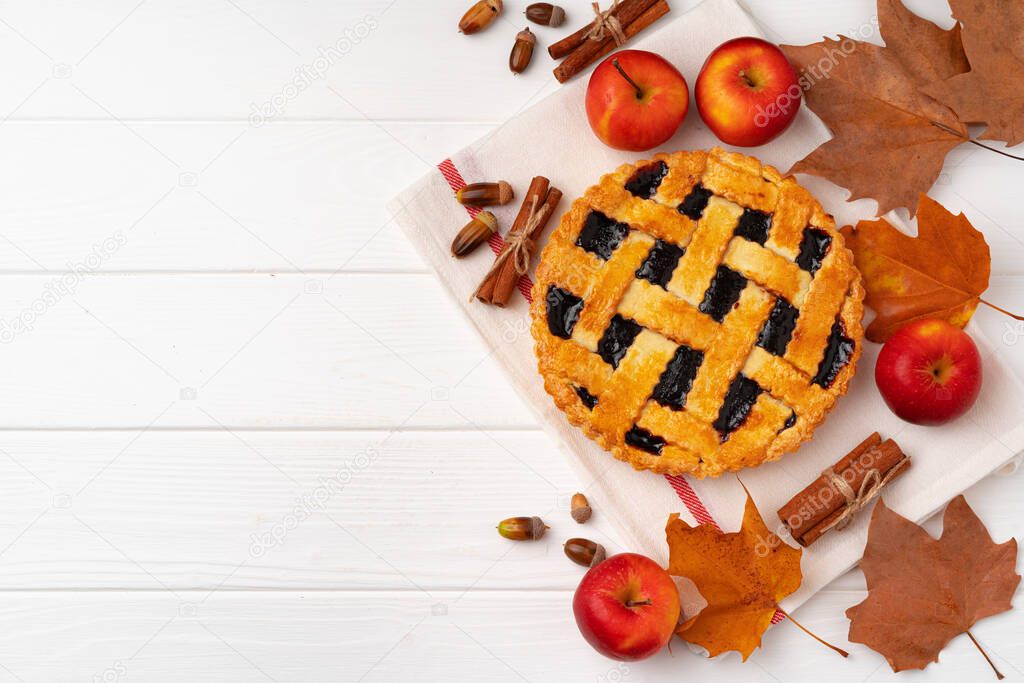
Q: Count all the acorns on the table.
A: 8